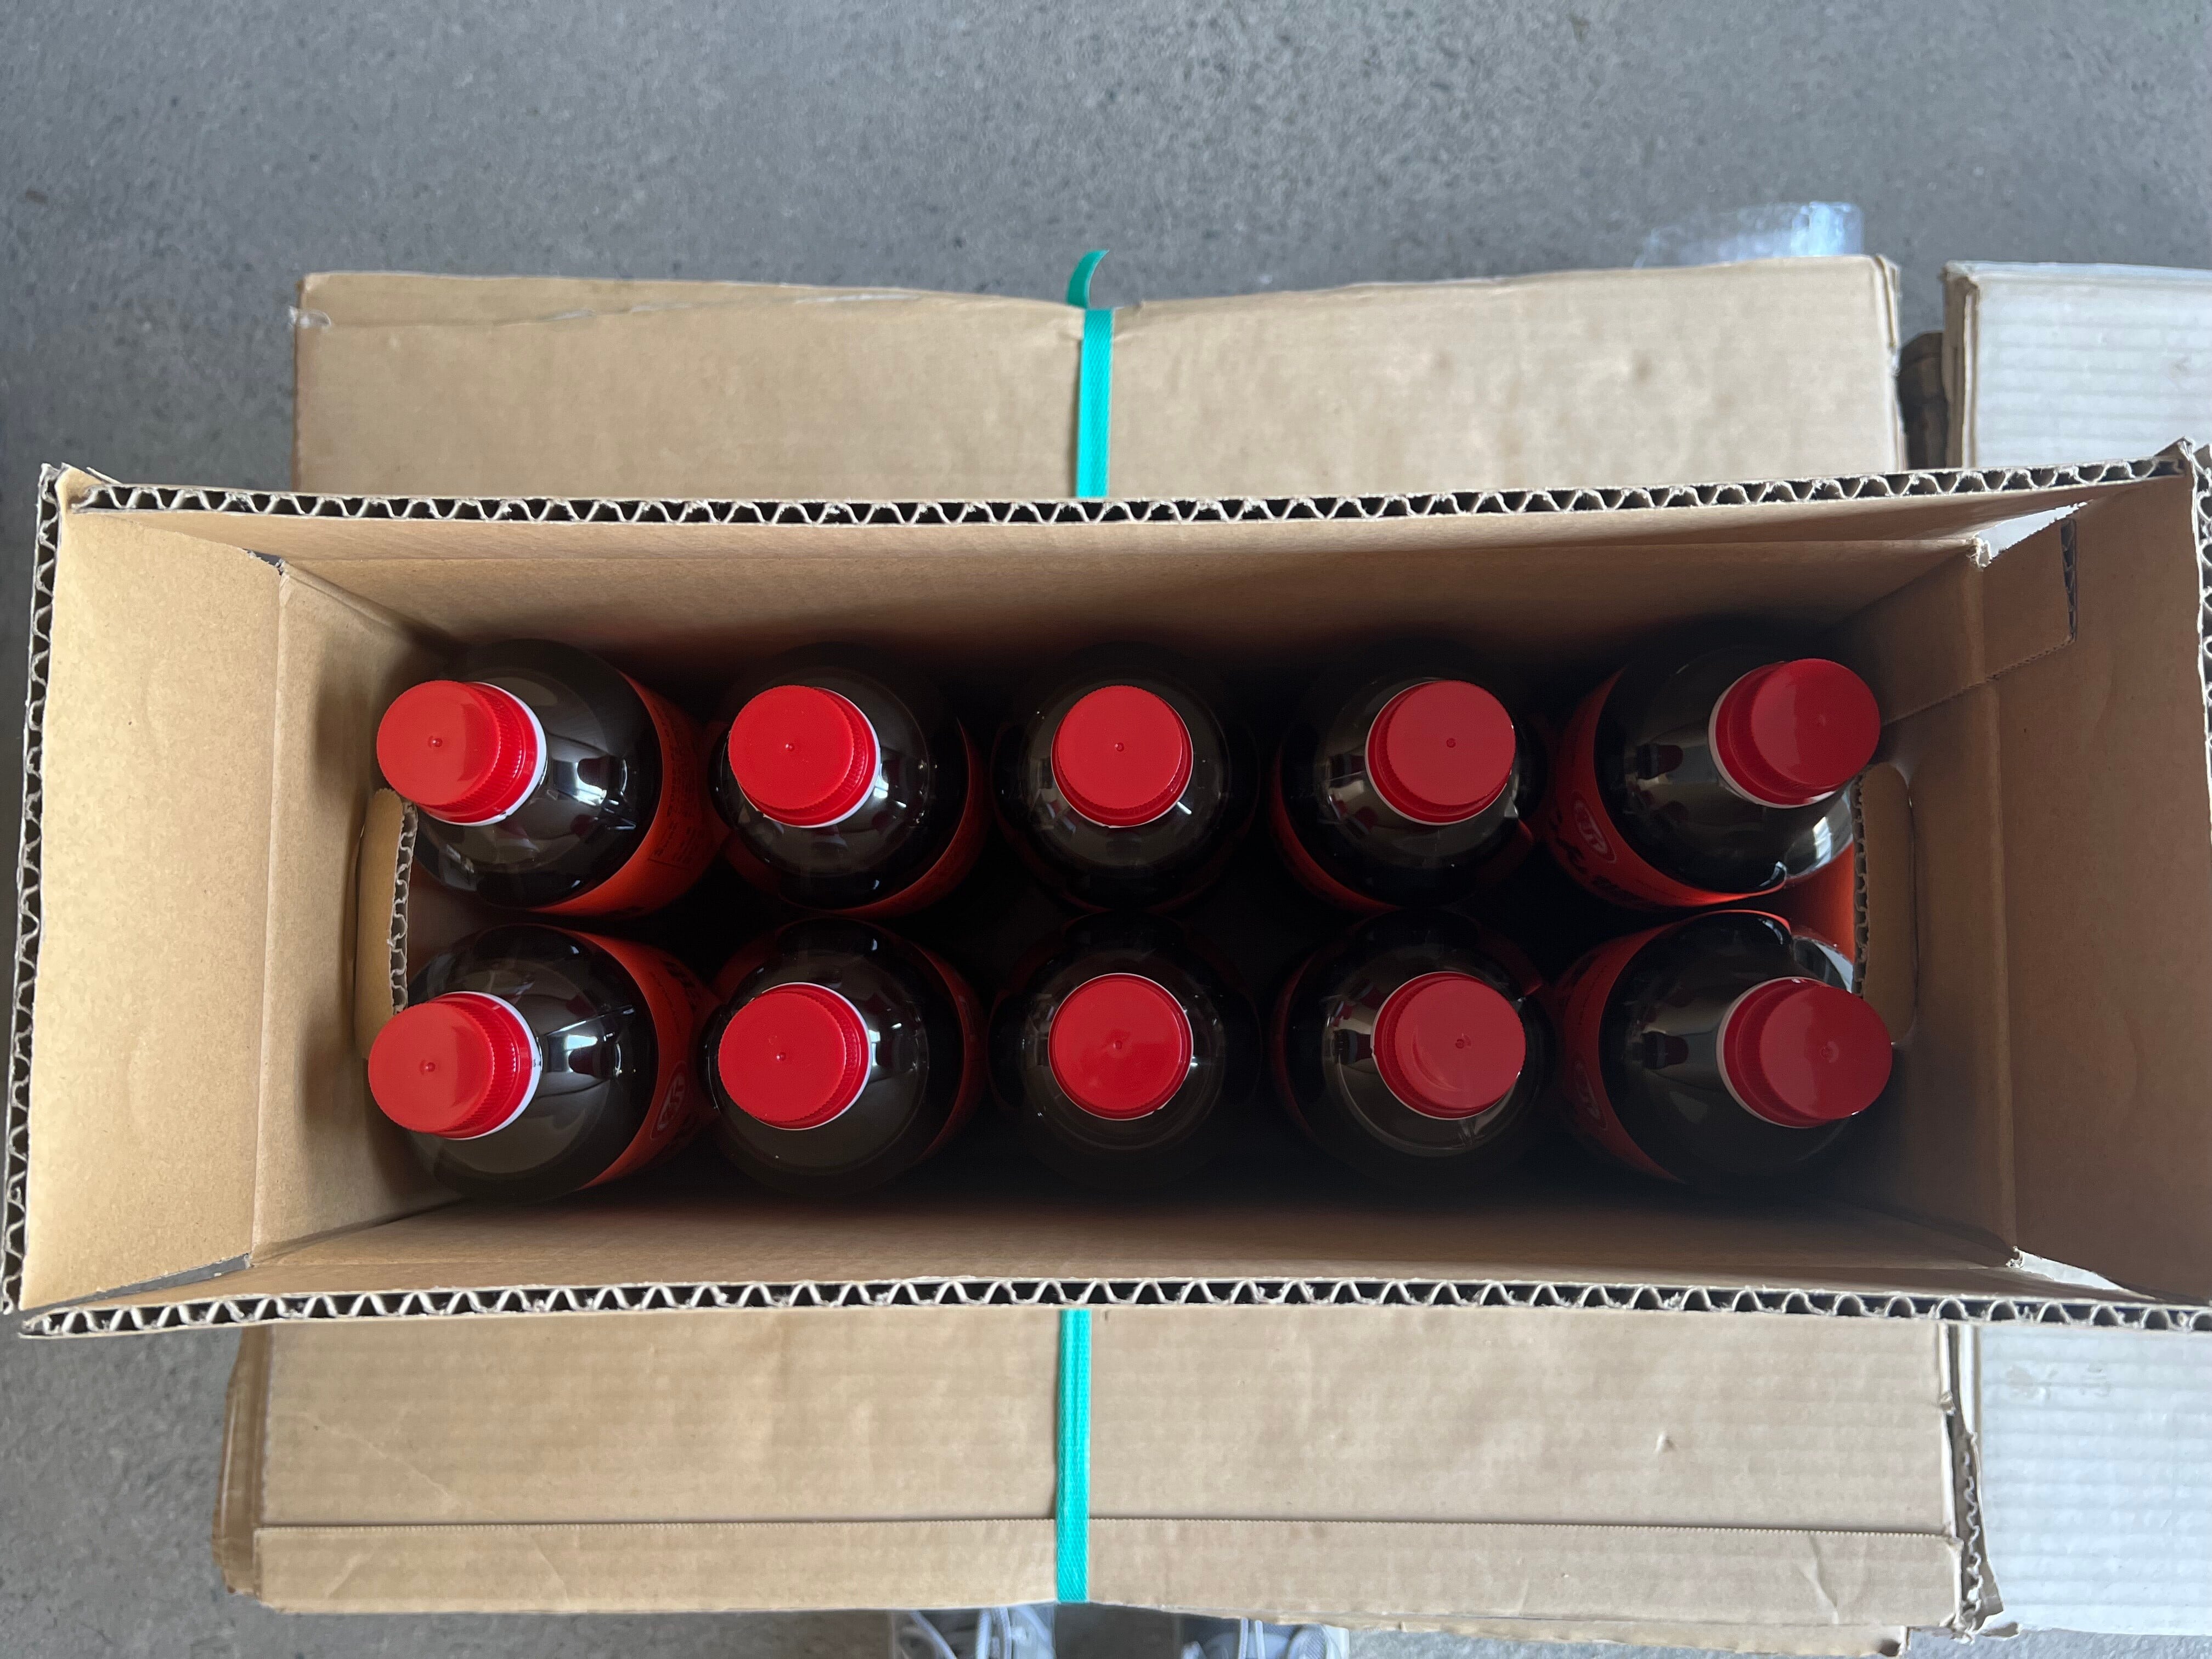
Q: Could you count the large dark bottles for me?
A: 10